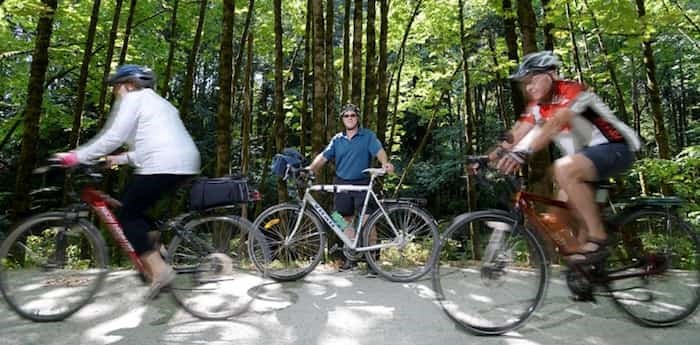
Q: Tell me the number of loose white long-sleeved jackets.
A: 1